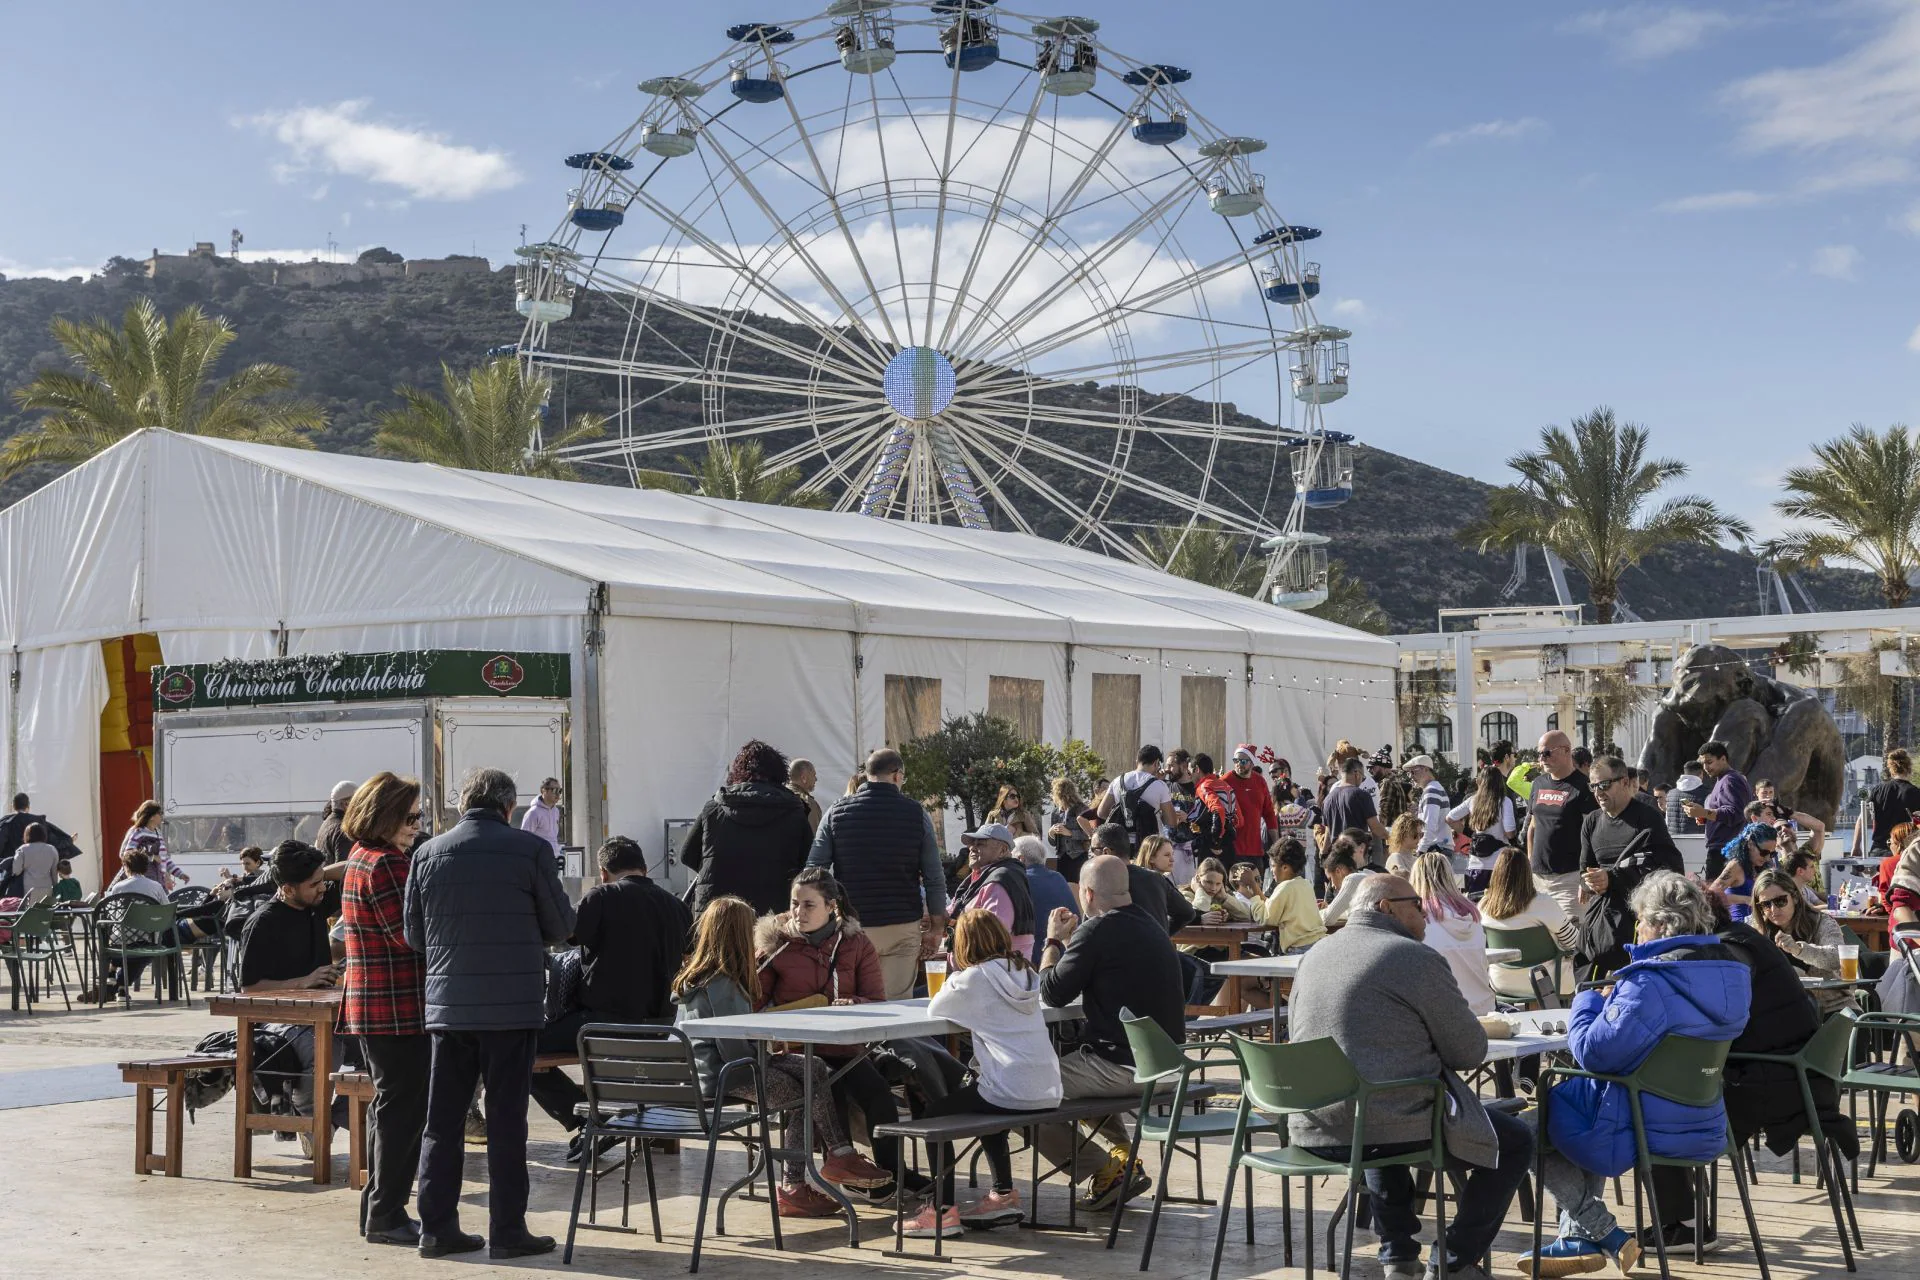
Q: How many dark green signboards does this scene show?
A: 1